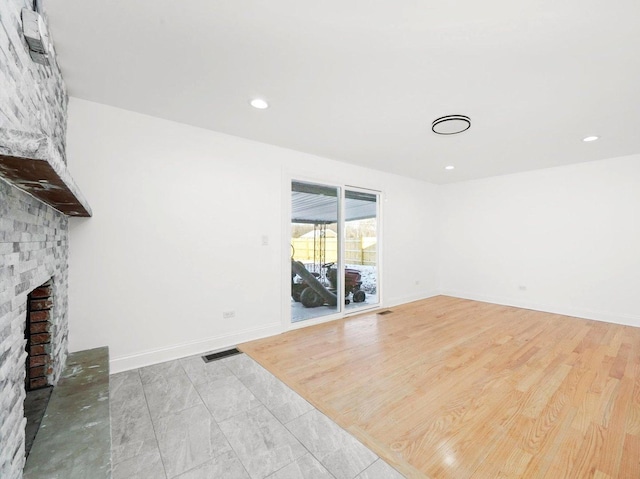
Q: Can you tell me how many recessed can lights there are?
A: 3